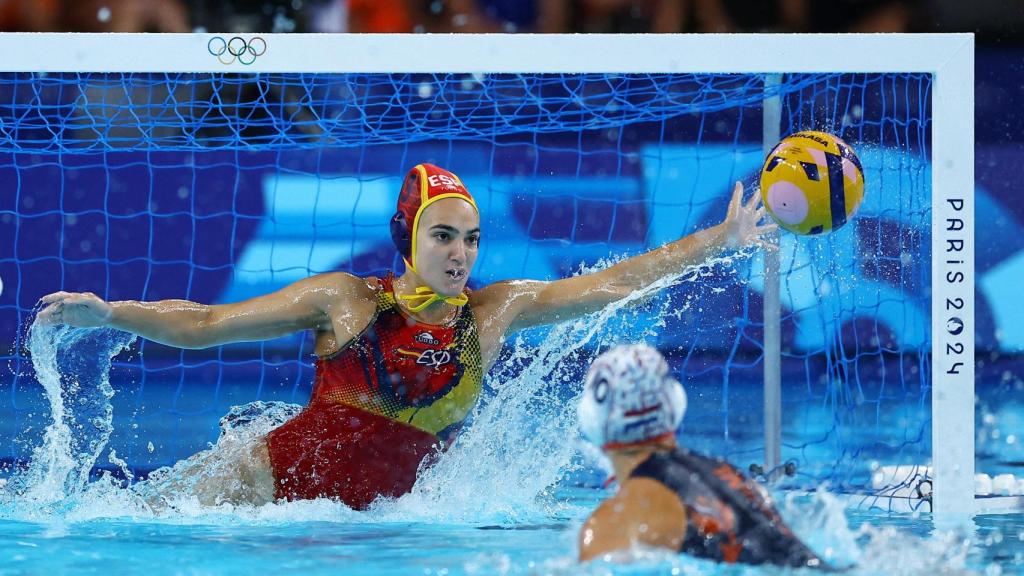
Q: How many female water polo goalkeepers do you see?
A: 1